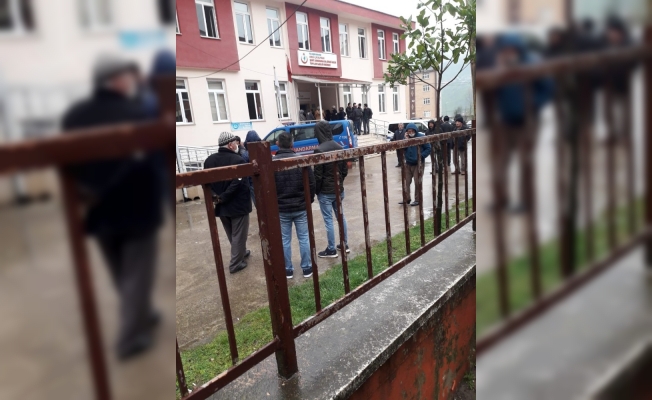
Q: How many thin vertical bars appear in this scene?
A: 12